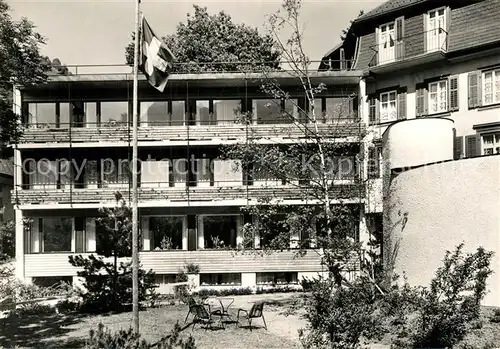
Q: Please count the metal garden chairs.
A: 3